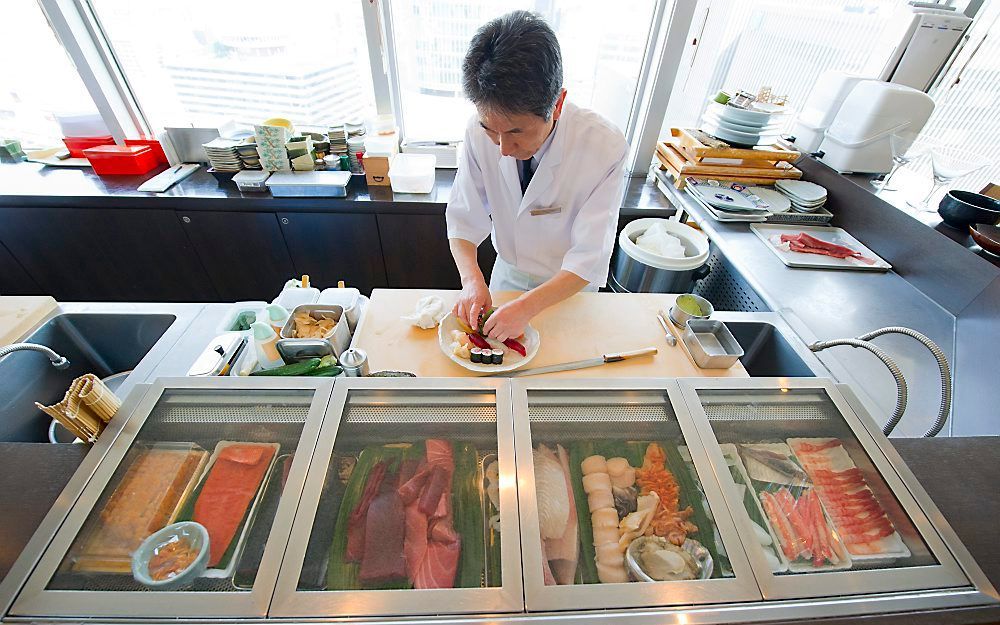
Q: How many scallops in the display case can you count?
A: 9